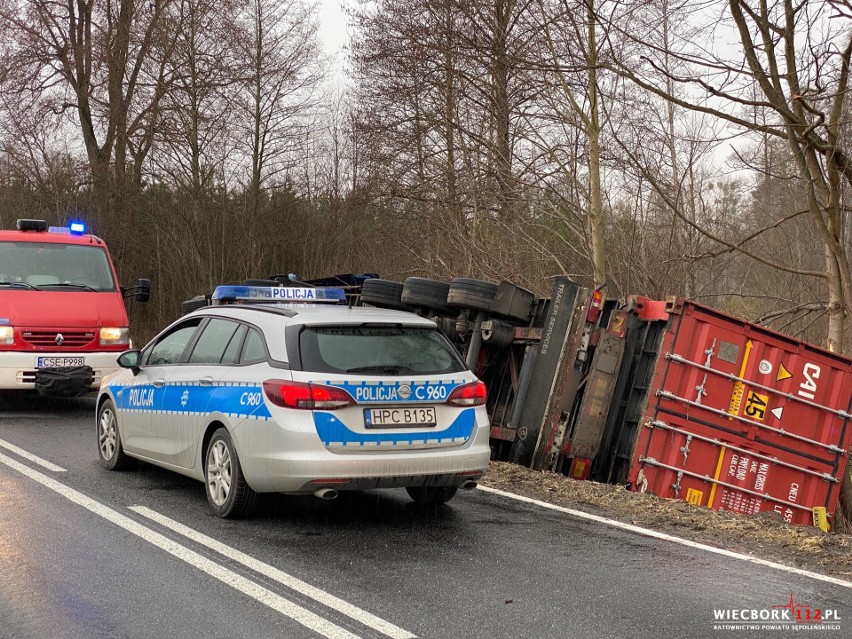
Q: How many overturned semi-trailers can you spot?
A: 1